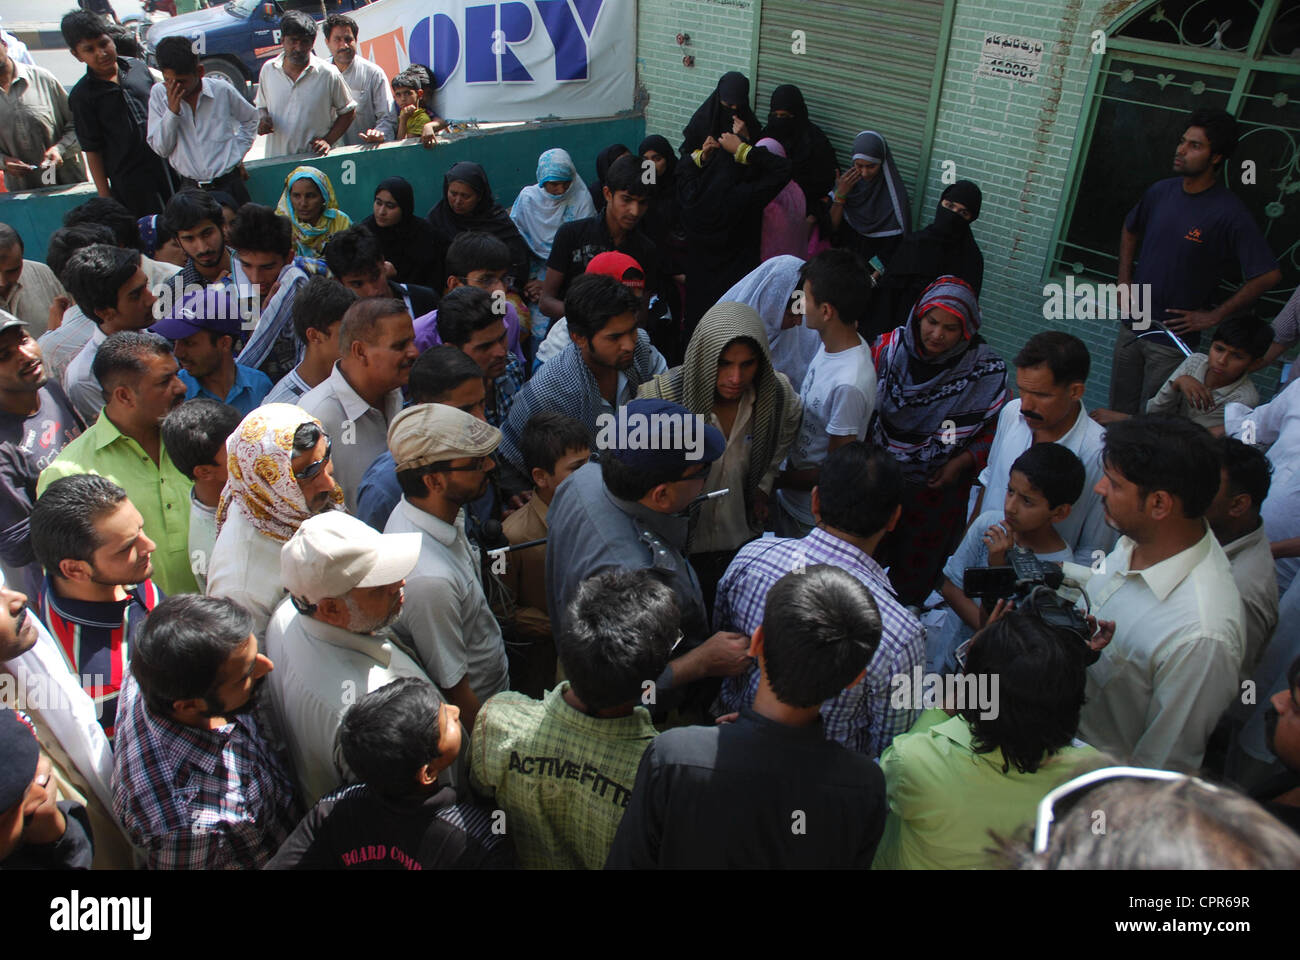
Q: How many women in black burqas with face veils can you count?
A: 3